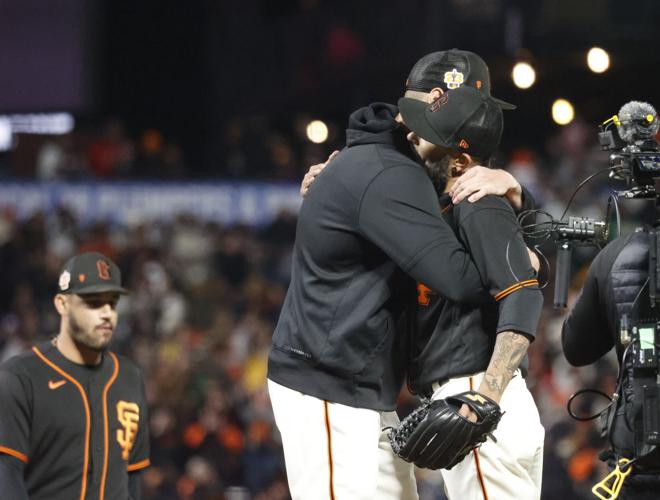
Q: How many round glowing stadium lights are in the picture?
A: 4